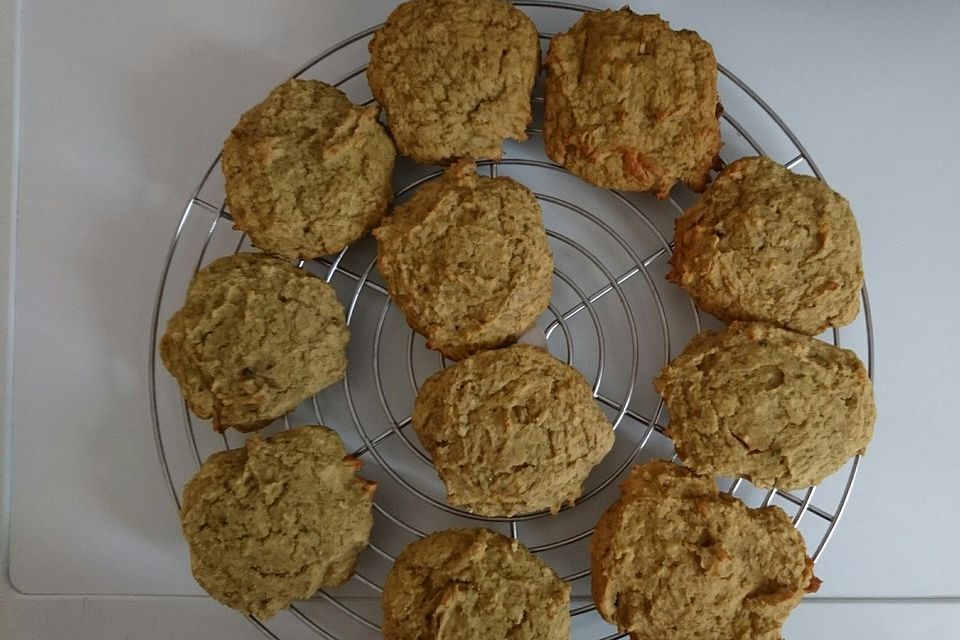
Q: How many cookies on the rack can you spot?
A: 11